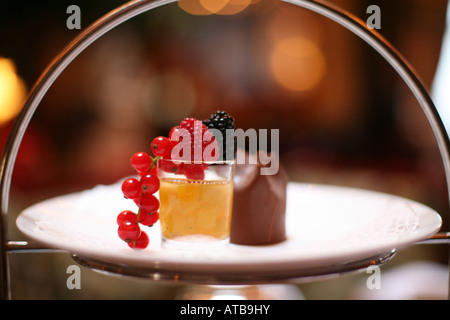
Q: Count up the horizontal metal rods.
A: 2